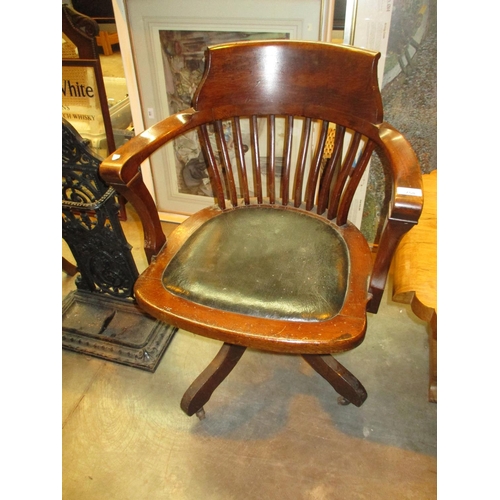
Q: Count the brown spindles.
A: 11